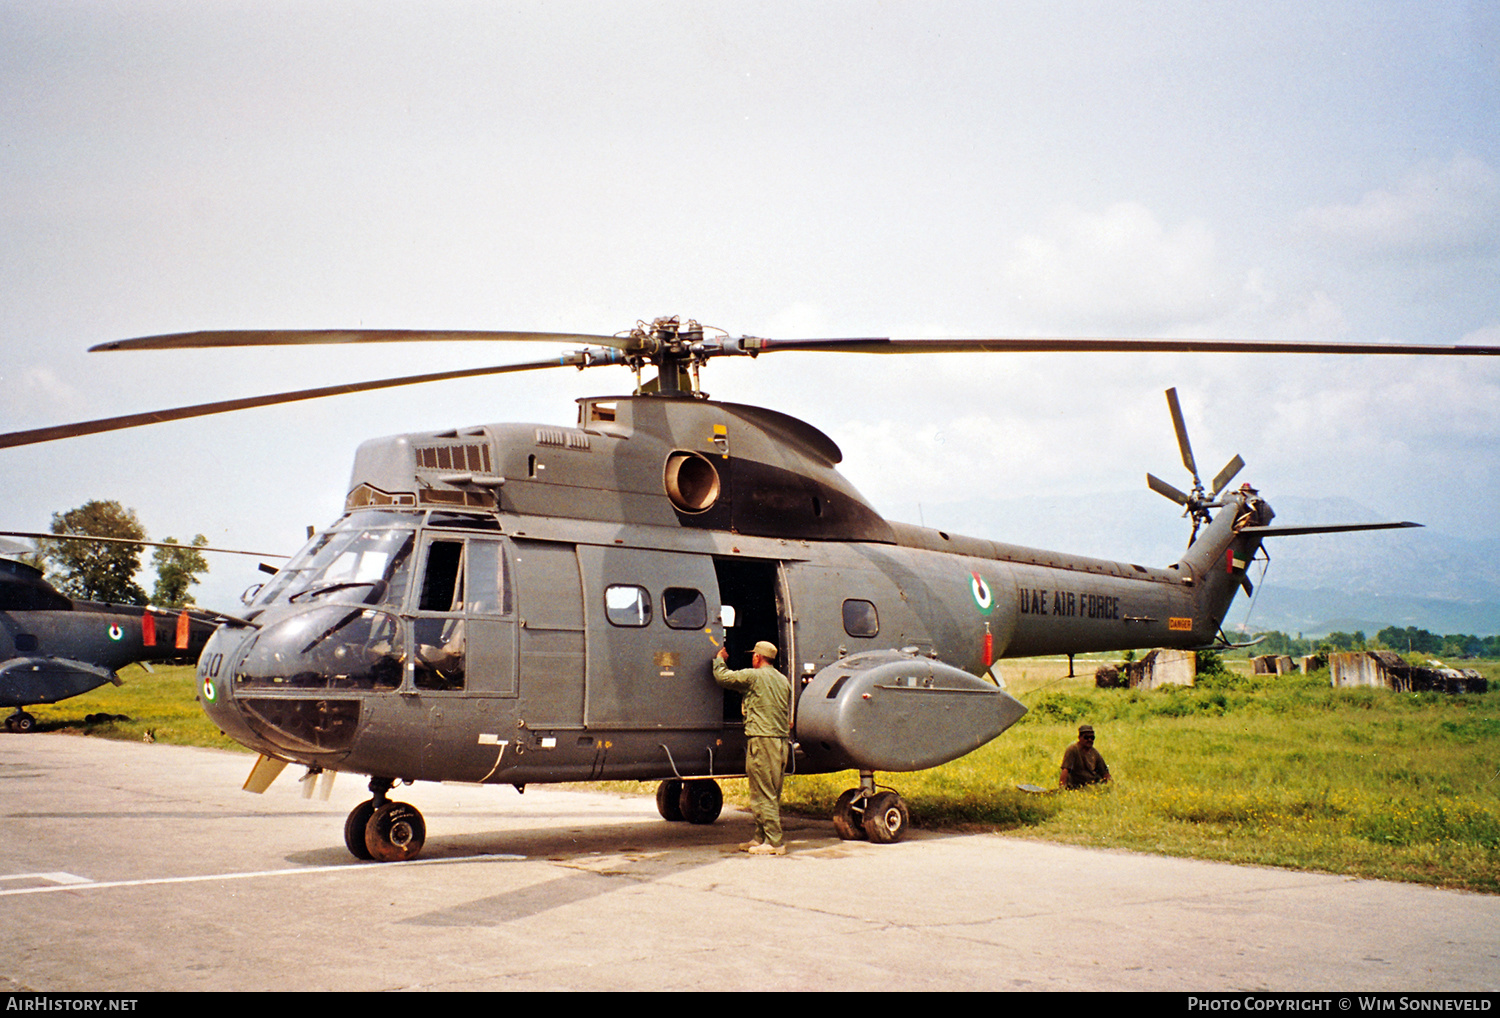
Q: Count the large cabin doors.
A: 1